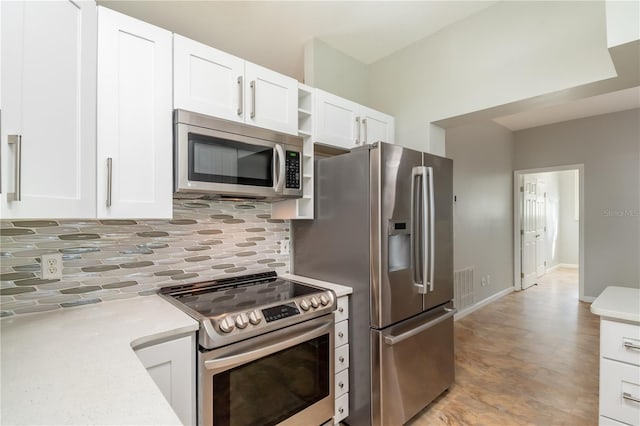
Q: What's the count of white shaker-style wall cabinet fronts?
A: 6